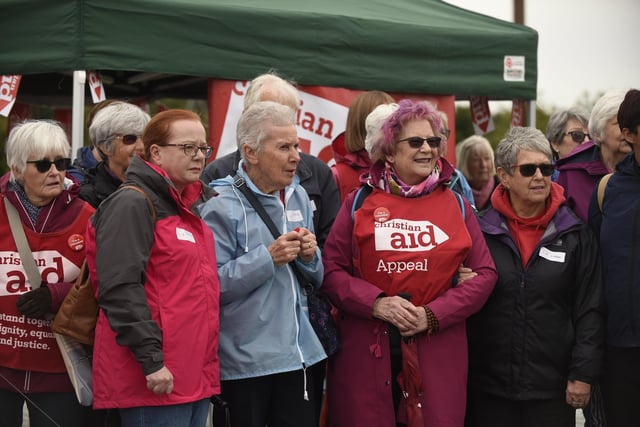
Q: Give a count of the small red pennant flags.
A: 4